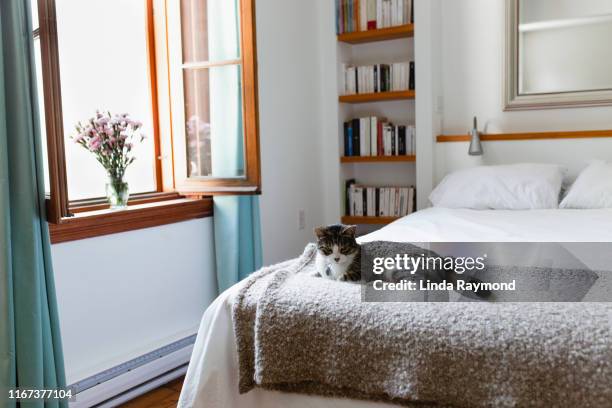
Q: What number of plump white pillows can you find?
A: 2